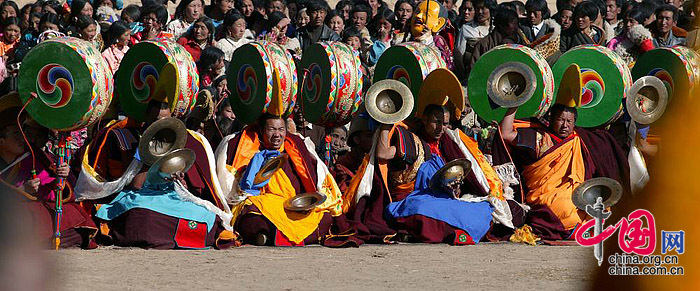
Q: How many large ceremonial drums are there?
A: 8